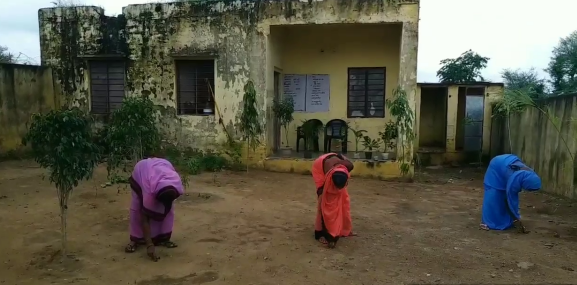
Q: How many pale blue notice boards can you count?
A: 2